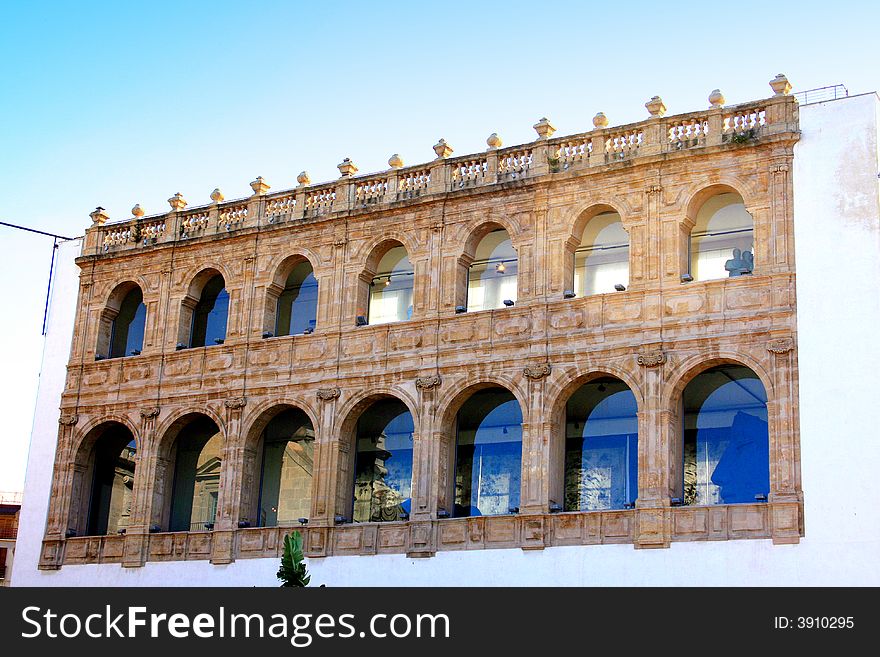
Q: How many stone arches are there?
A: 14